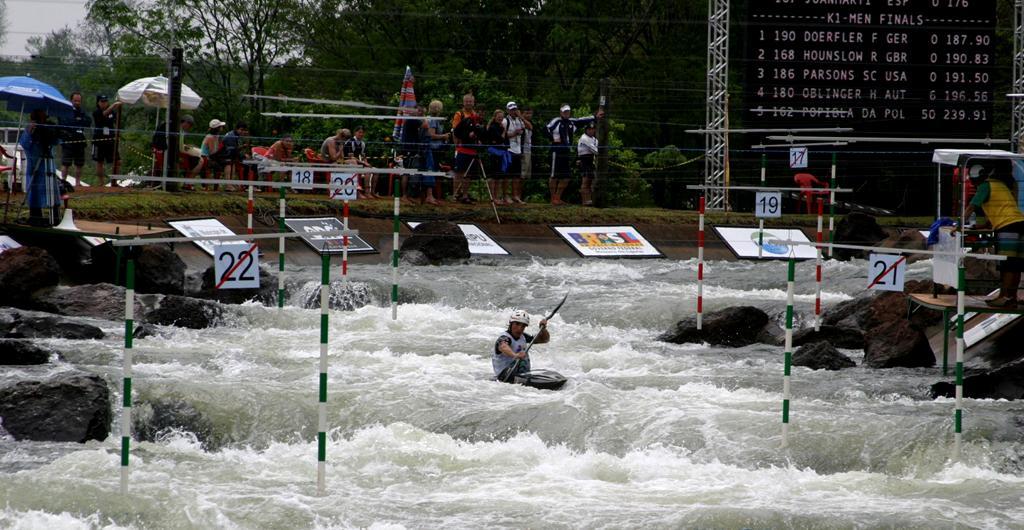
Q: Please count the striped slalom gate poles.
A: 12